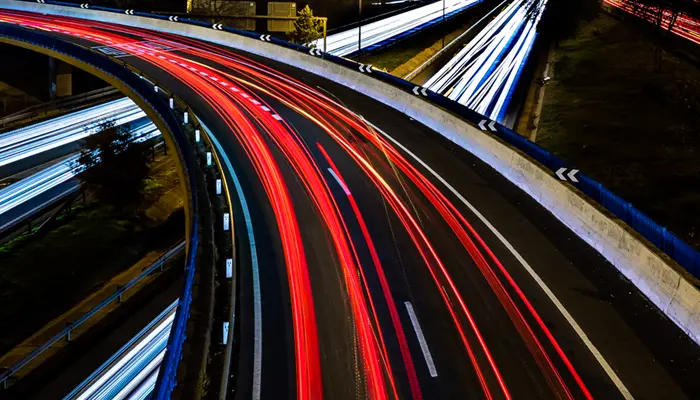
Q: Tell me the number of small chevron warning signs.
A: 11